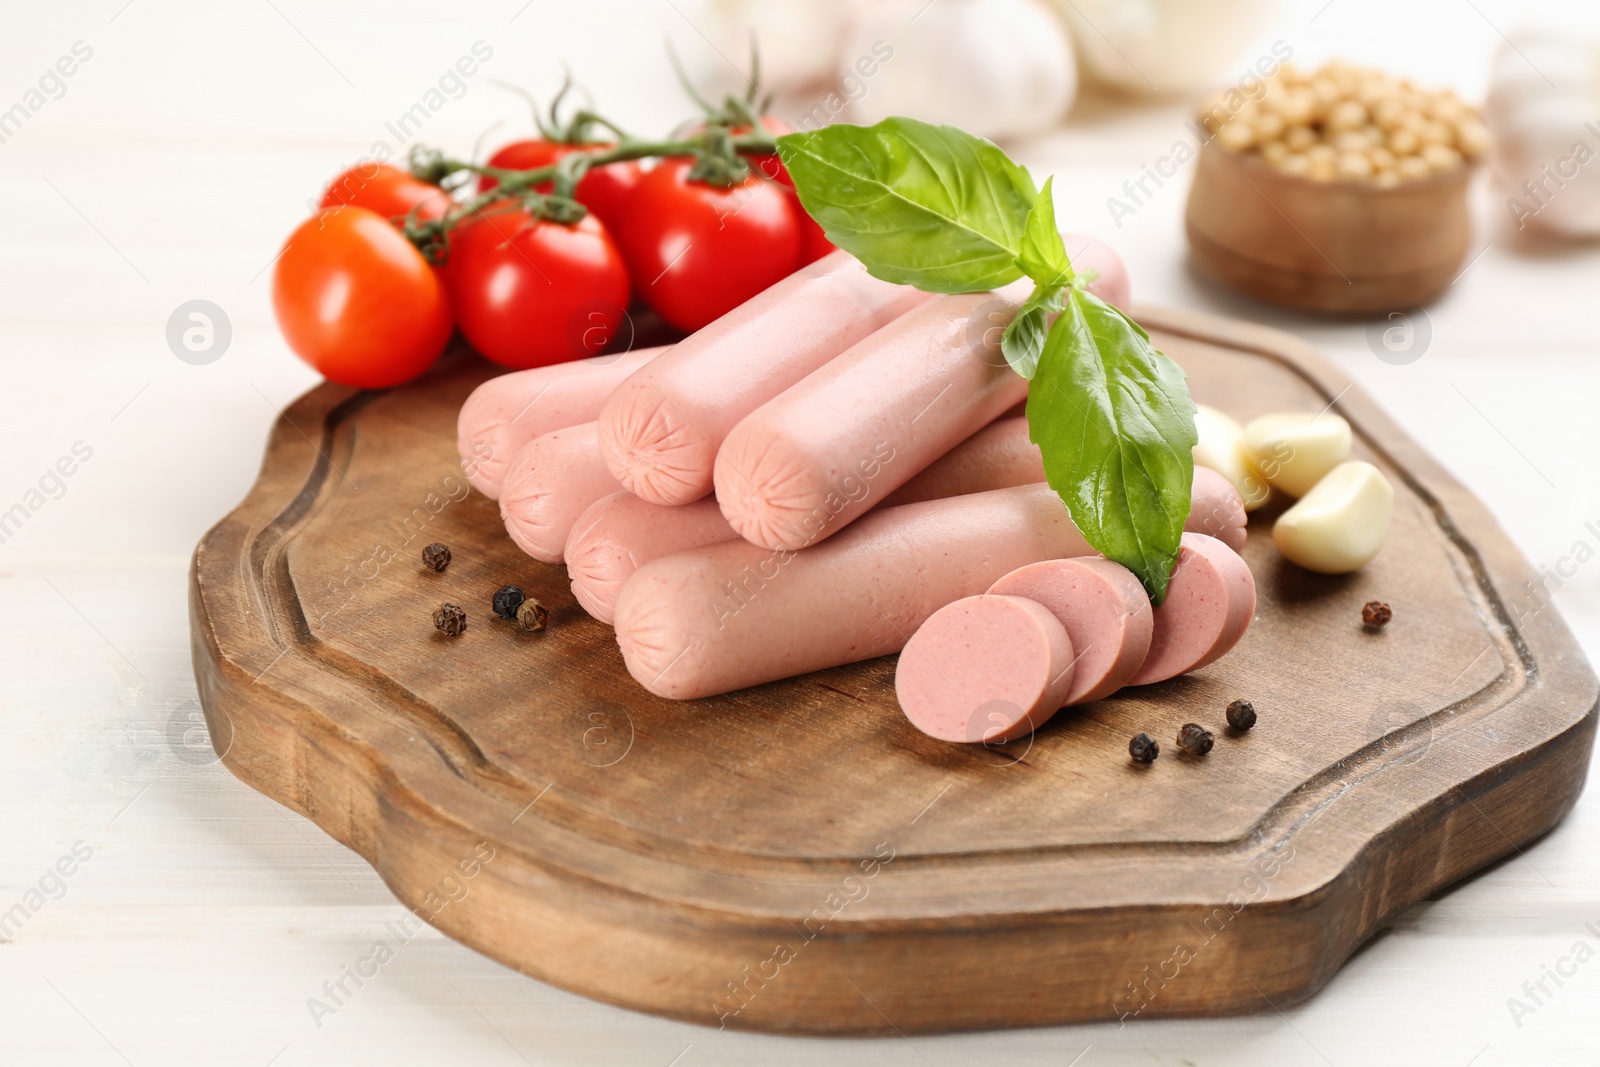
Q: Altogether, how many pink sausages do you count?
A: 6